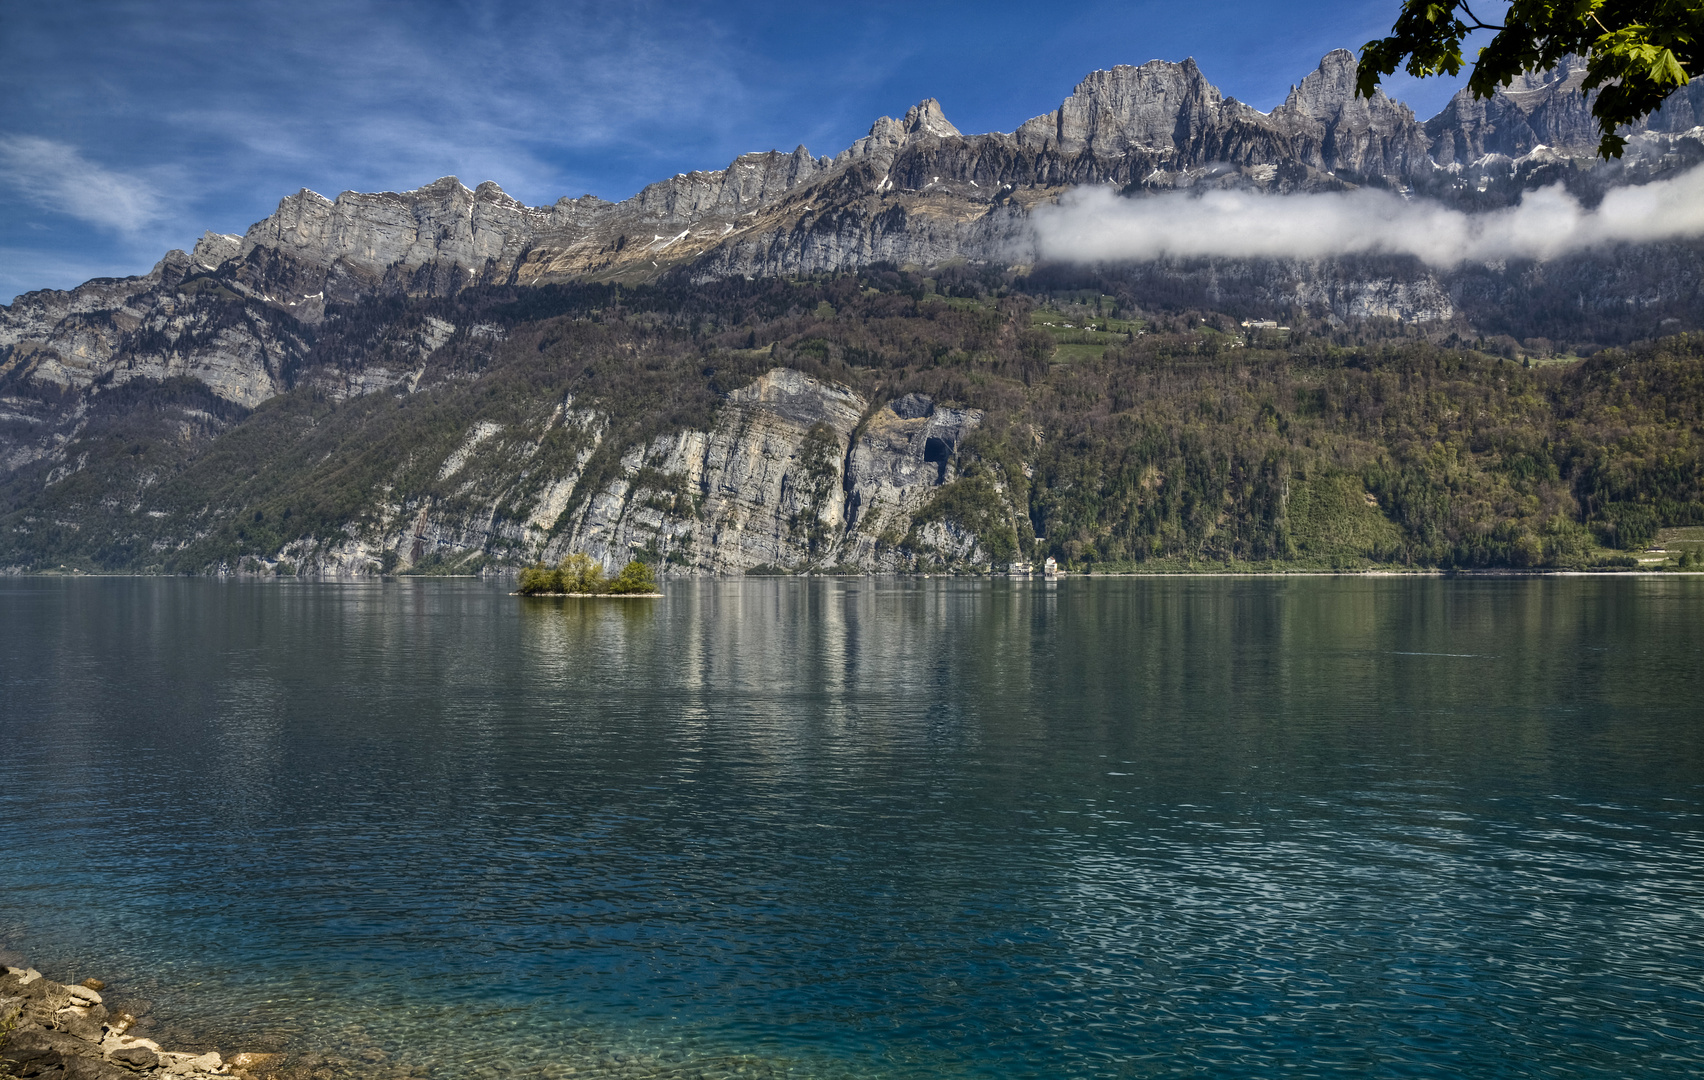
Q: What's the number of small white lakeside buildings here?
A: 2